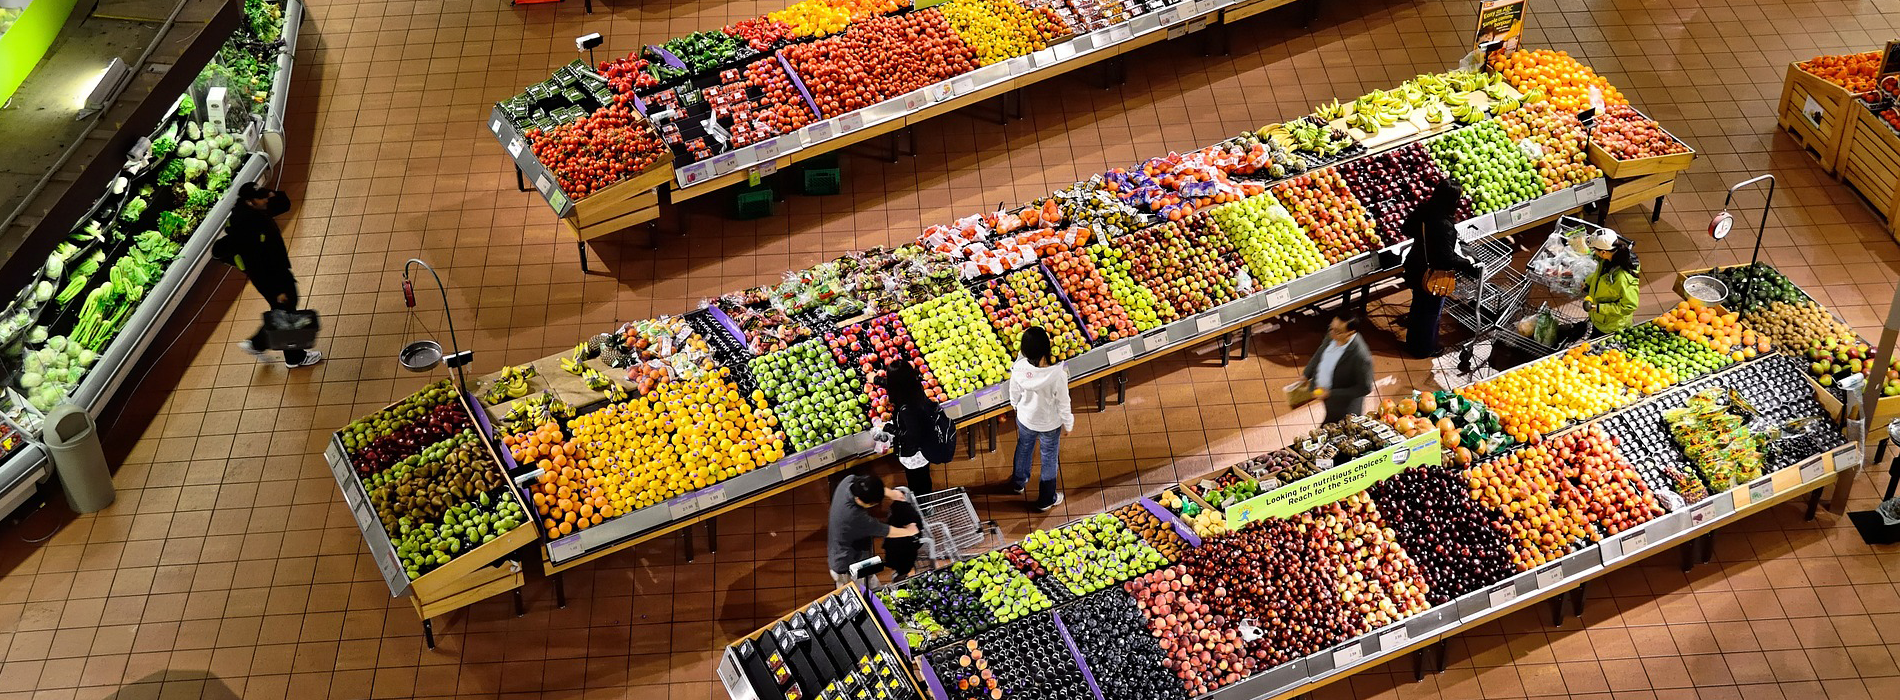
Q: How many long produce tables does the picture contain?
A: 3